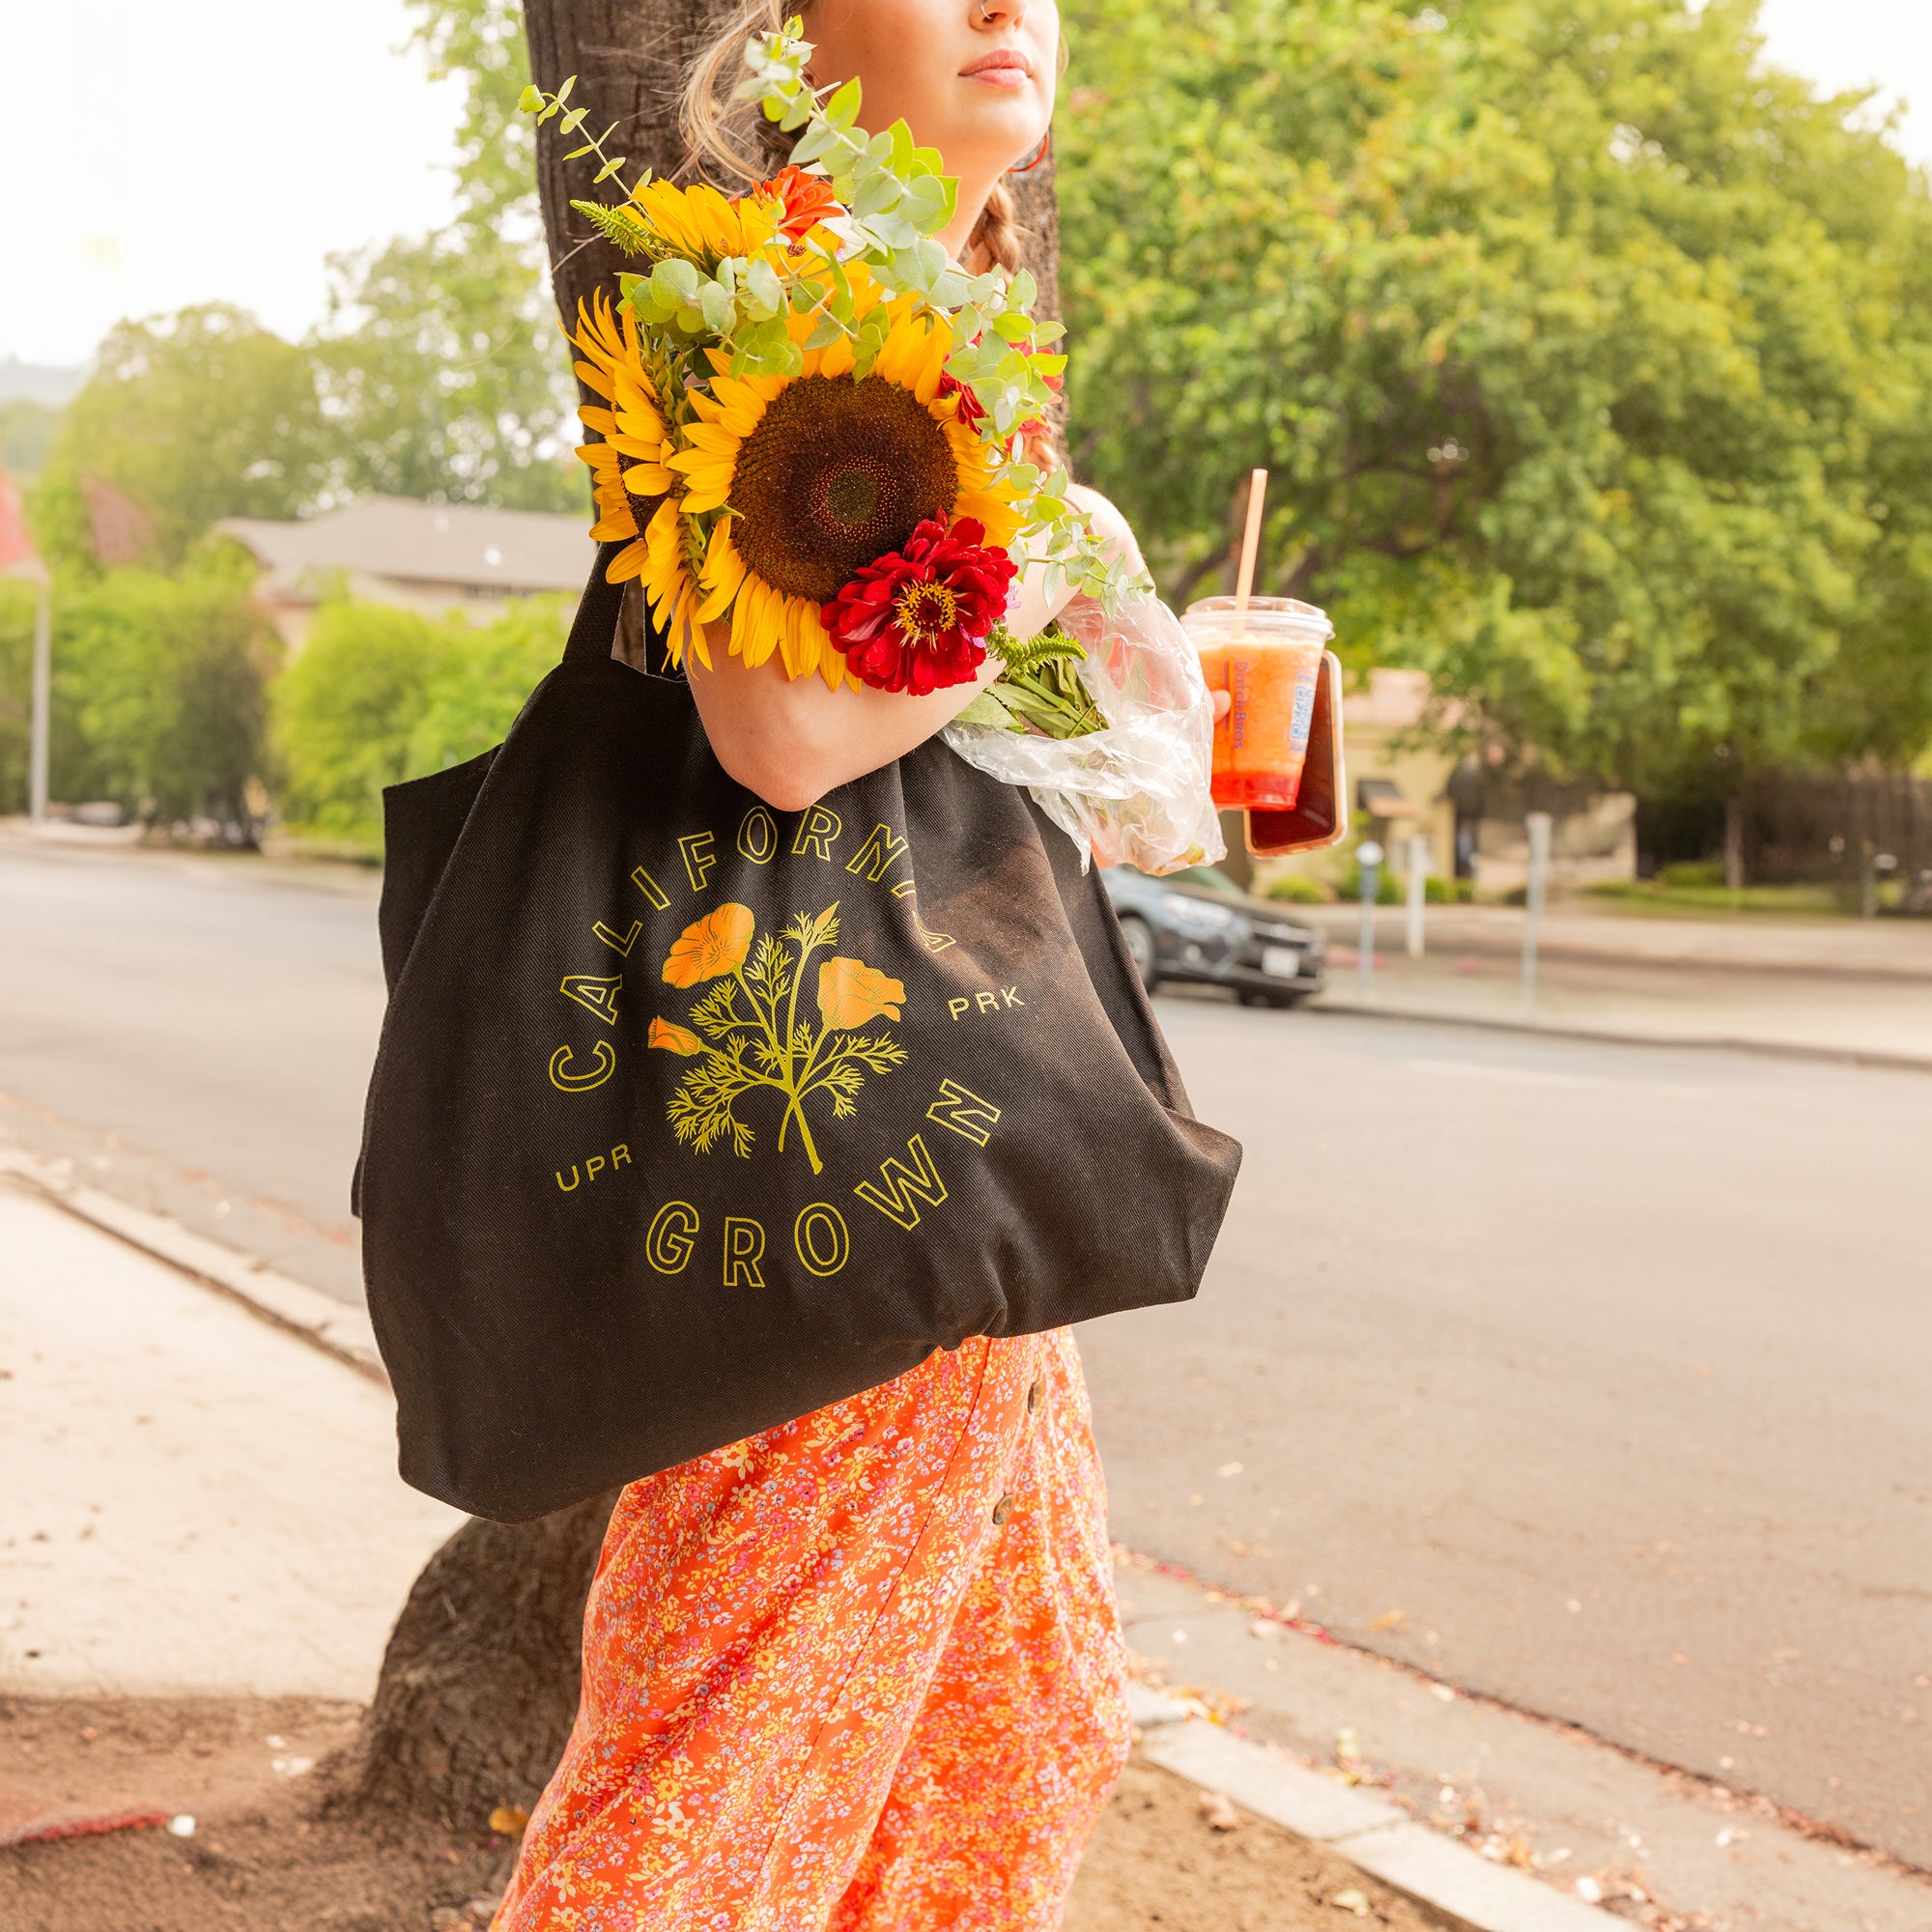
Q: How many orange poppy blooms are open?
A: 2